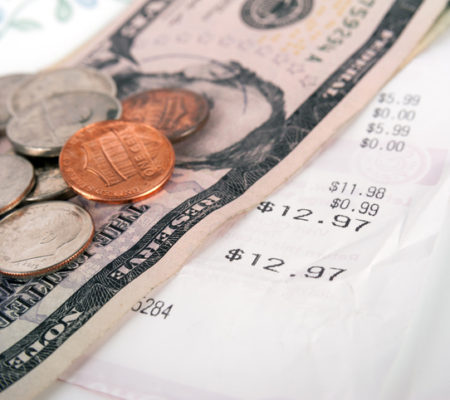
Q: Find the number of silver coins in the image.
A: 6